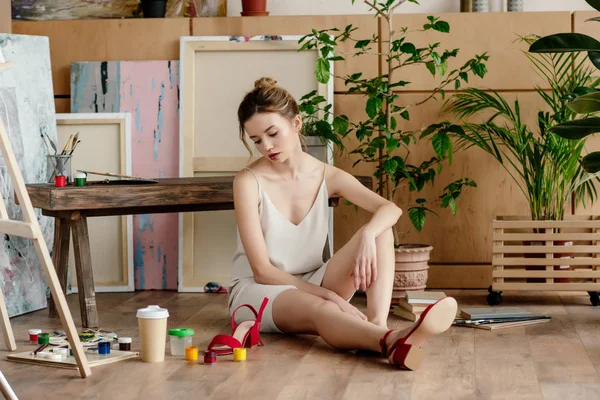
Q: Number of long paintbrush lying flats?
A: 1